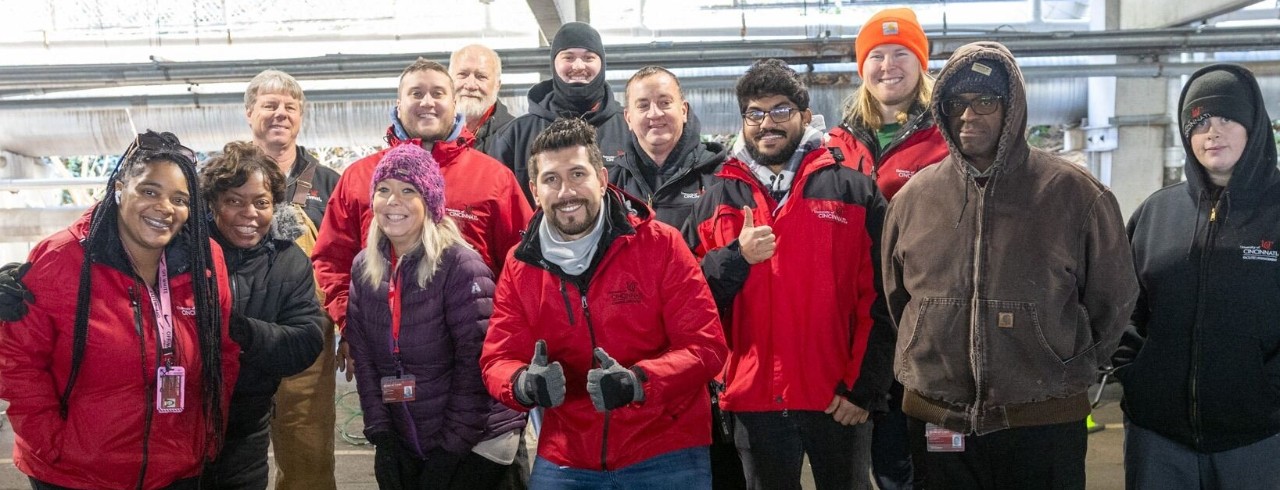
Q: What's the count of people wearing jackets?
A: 13